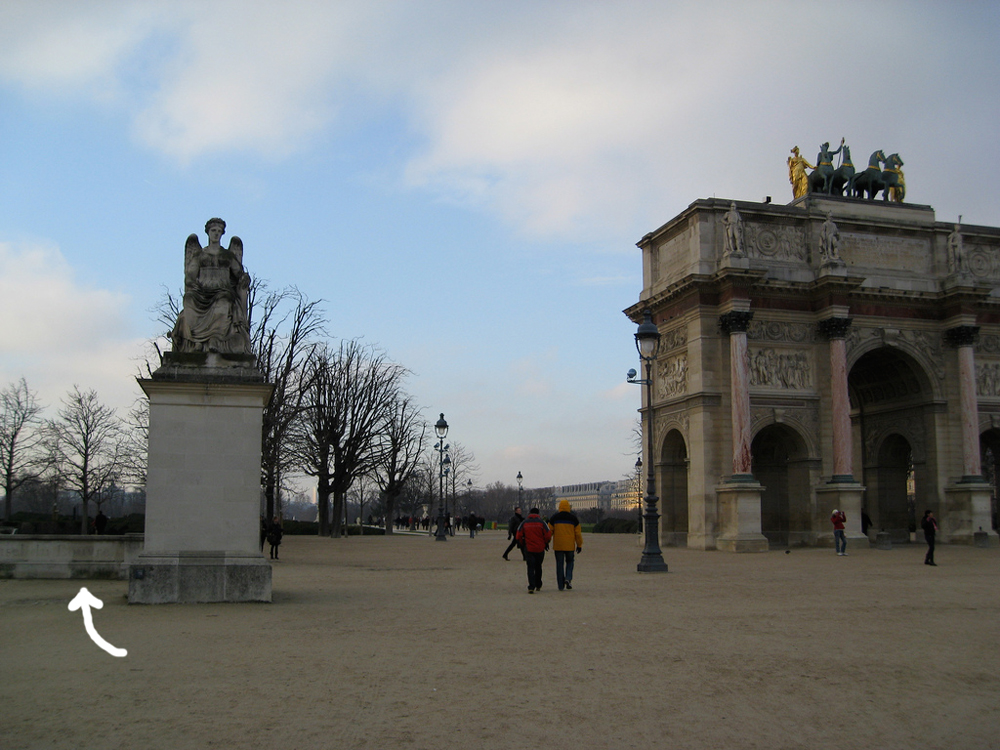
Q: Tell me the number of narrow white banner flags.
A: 0